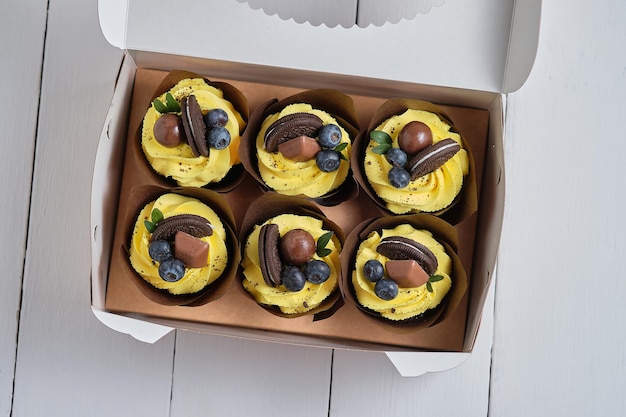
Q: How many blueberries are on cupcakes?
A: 12